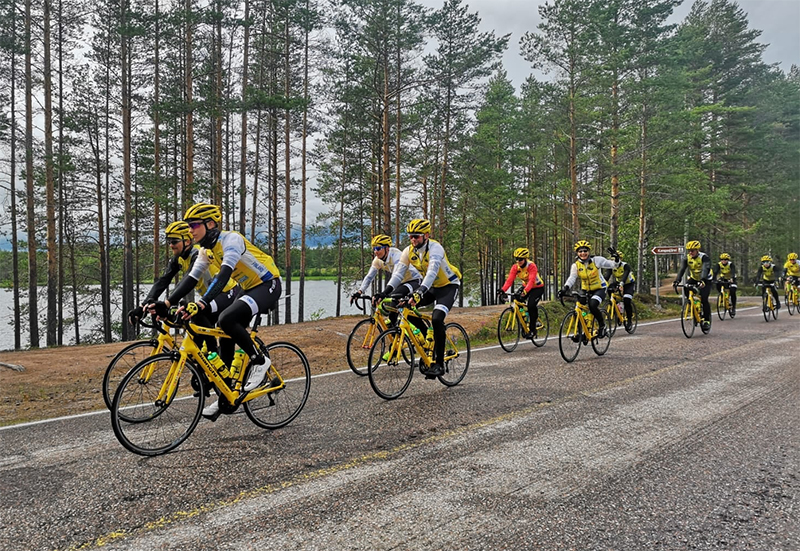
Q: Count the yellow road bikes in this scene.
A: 11